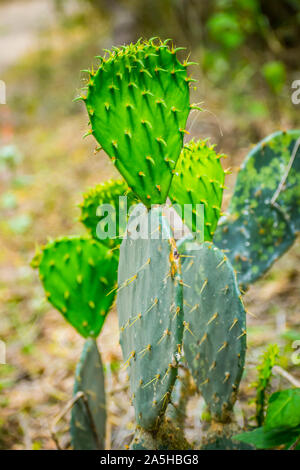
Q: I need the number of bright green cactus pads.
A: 4